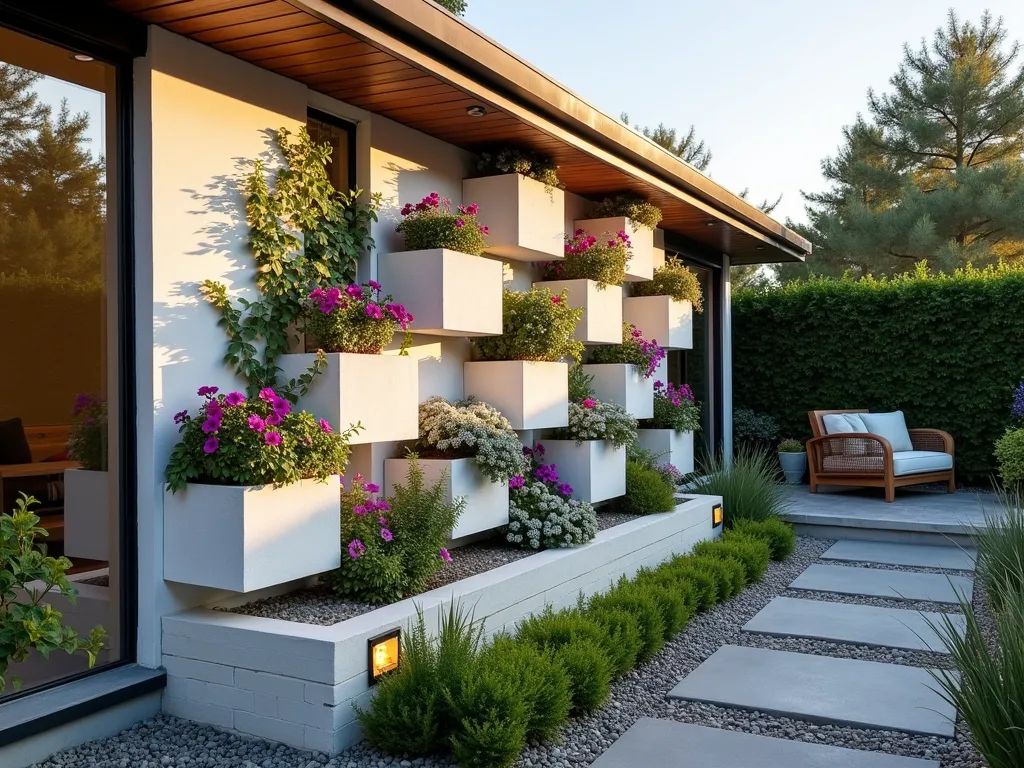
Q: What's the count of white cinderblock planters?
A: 12